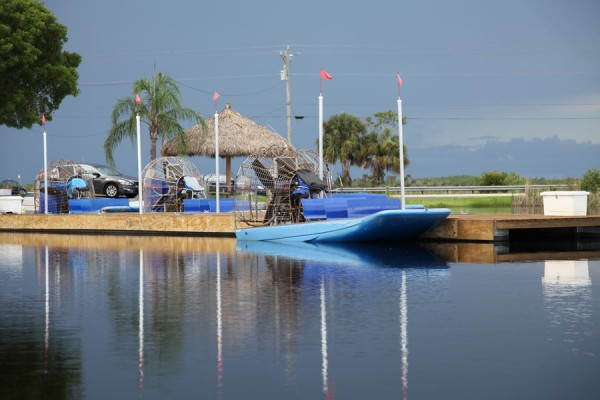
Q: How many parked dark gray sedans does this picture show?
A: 1